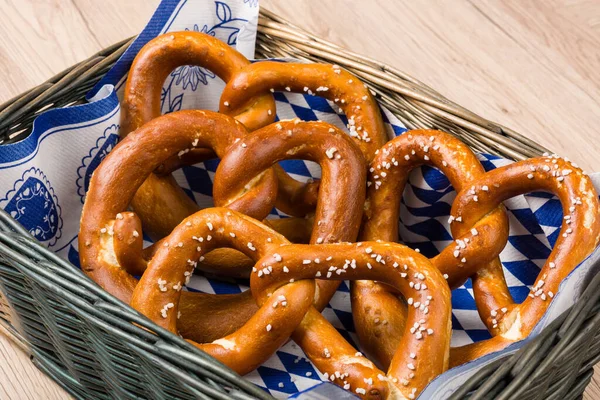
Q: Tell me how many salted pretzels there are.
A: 4